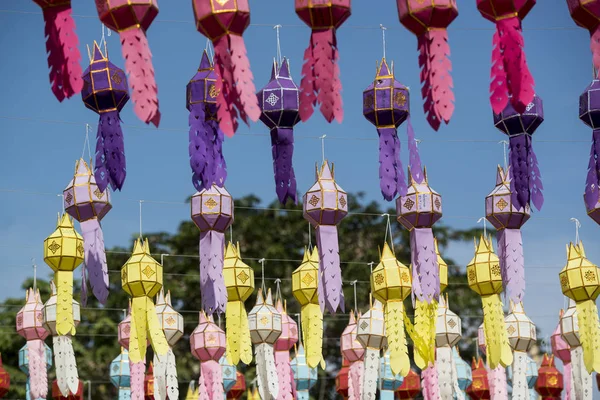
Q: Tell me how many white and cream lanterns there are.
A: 7